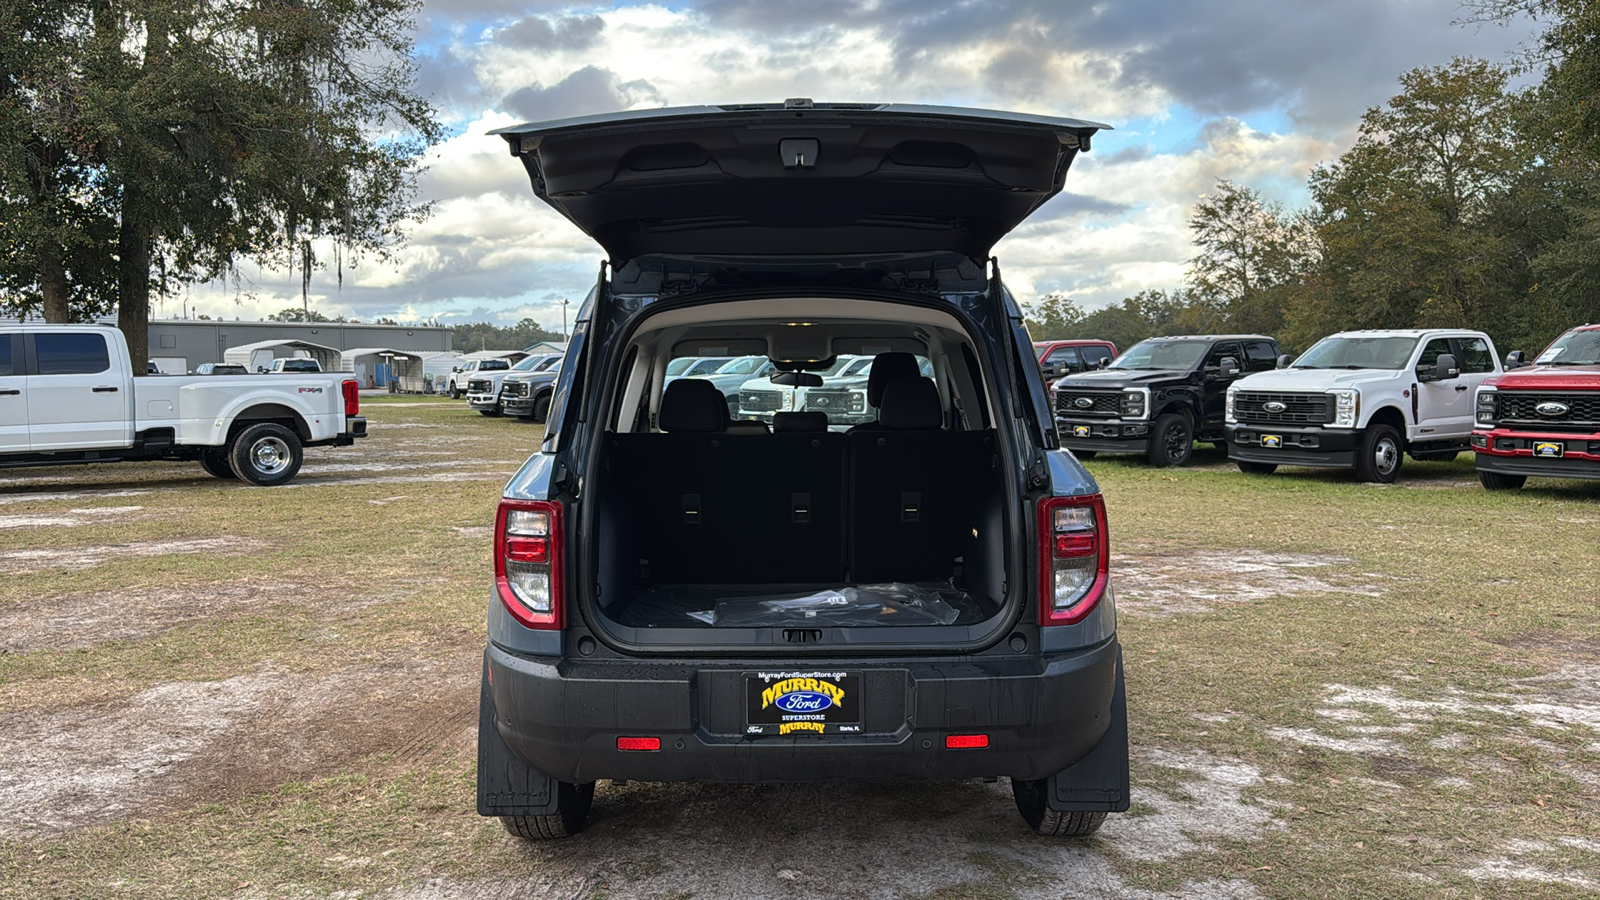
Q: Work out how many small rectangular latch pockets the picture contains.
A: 3